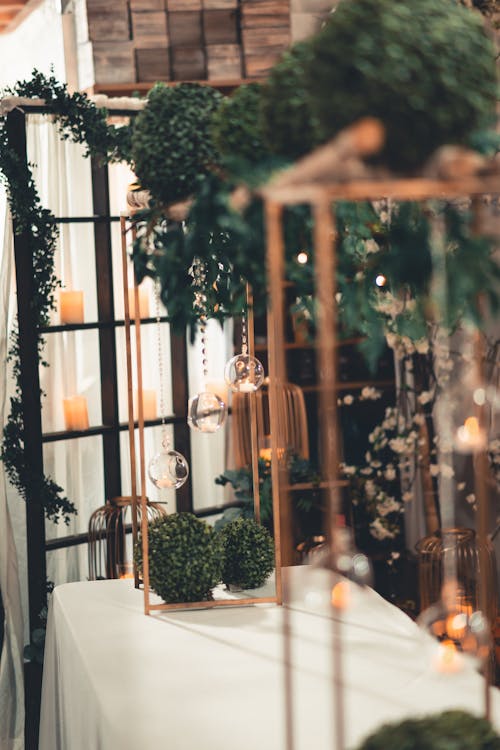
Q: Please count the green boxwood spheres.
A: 7